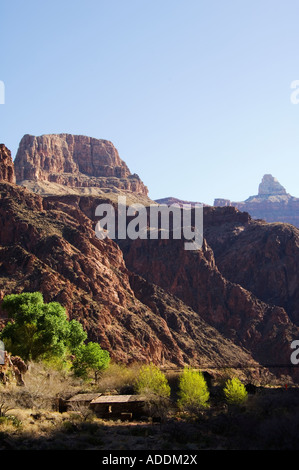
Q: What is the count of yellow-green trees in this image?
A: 3